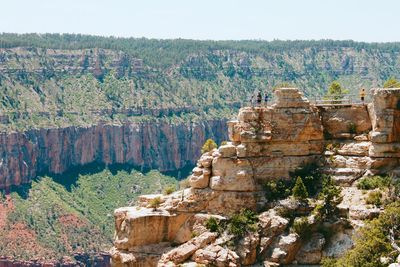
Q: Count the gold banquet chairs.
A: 0